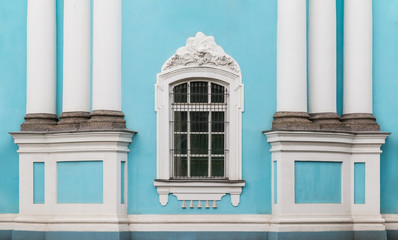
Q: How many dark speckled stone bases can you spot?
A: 6